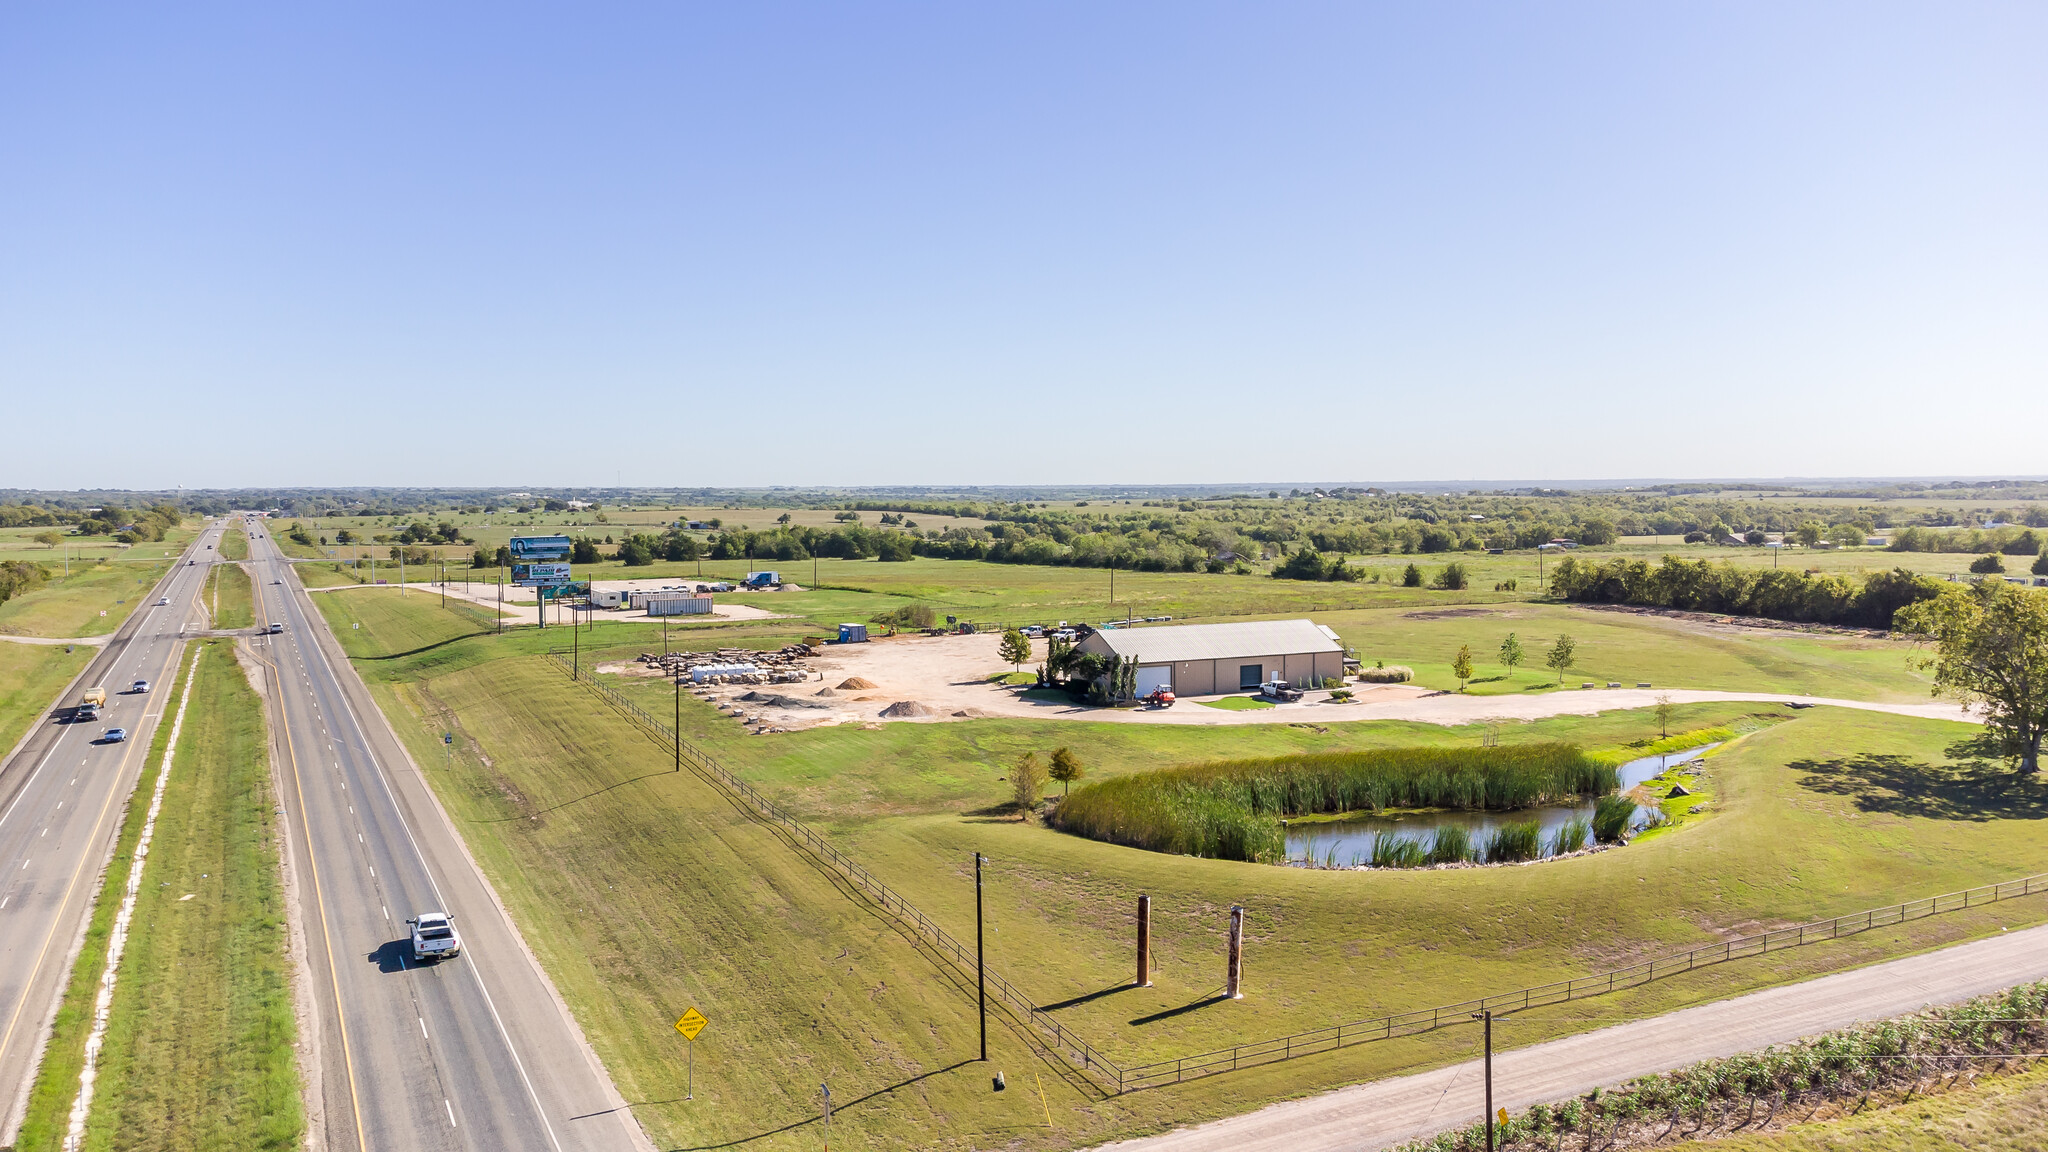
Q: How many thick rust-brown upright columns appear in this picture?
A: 2